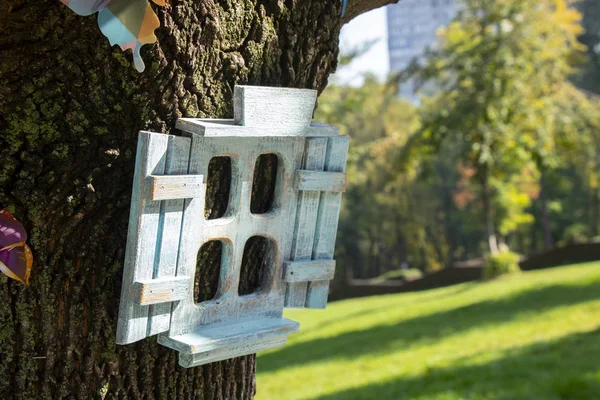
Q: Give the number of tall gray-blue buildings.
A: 1